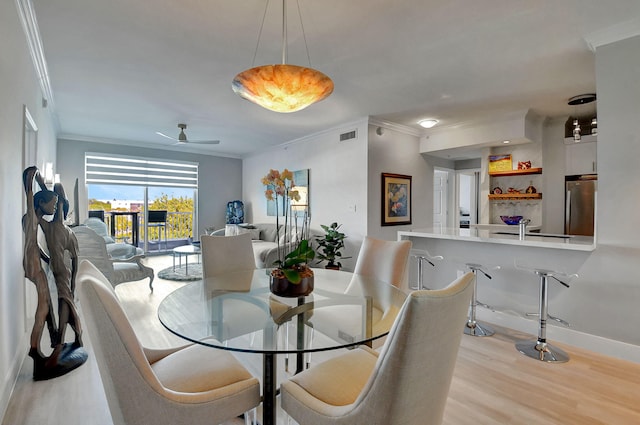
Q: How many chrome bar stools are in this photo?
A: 3